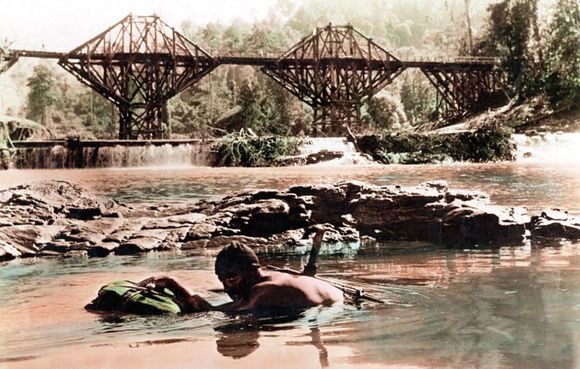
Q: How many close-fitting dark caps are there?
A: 1